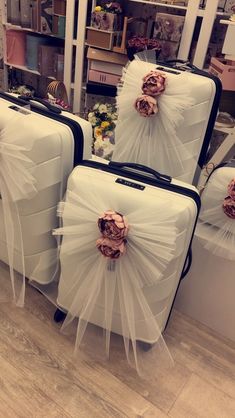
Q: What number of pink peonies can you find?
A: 6